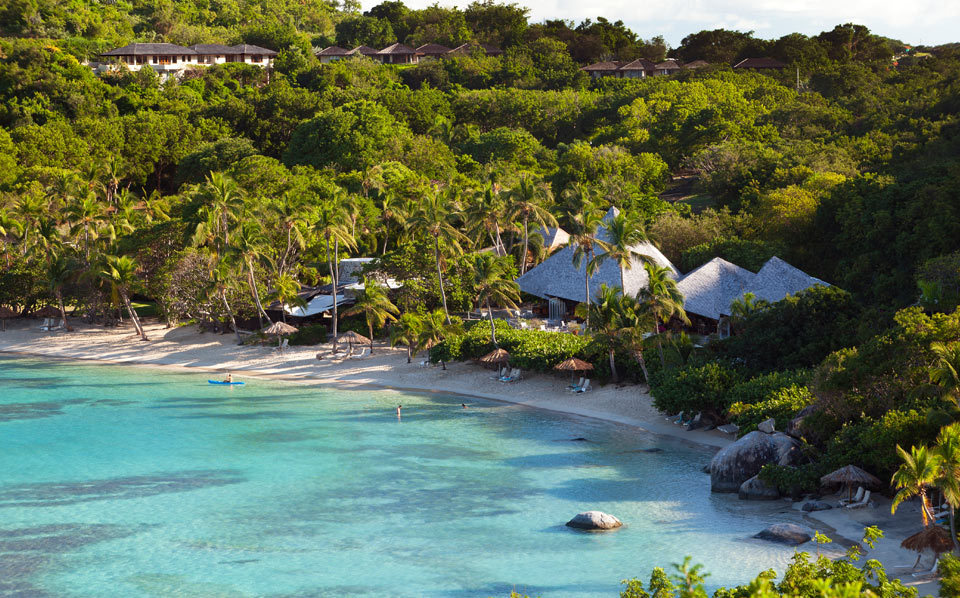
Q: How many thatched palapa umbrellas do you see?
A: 8